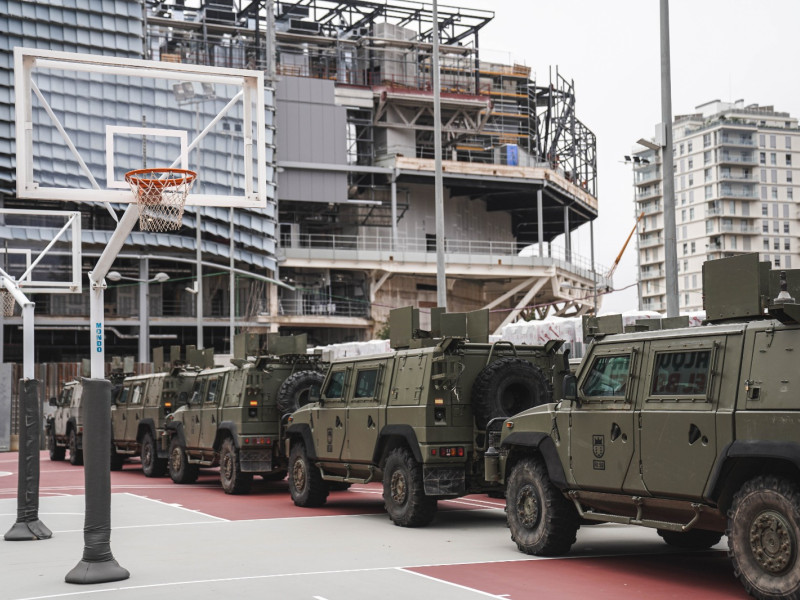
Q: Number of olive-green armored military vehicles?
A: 5